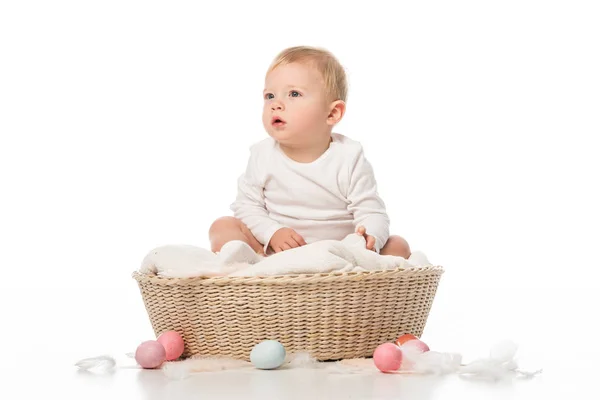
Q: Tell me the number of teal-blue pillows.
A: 0